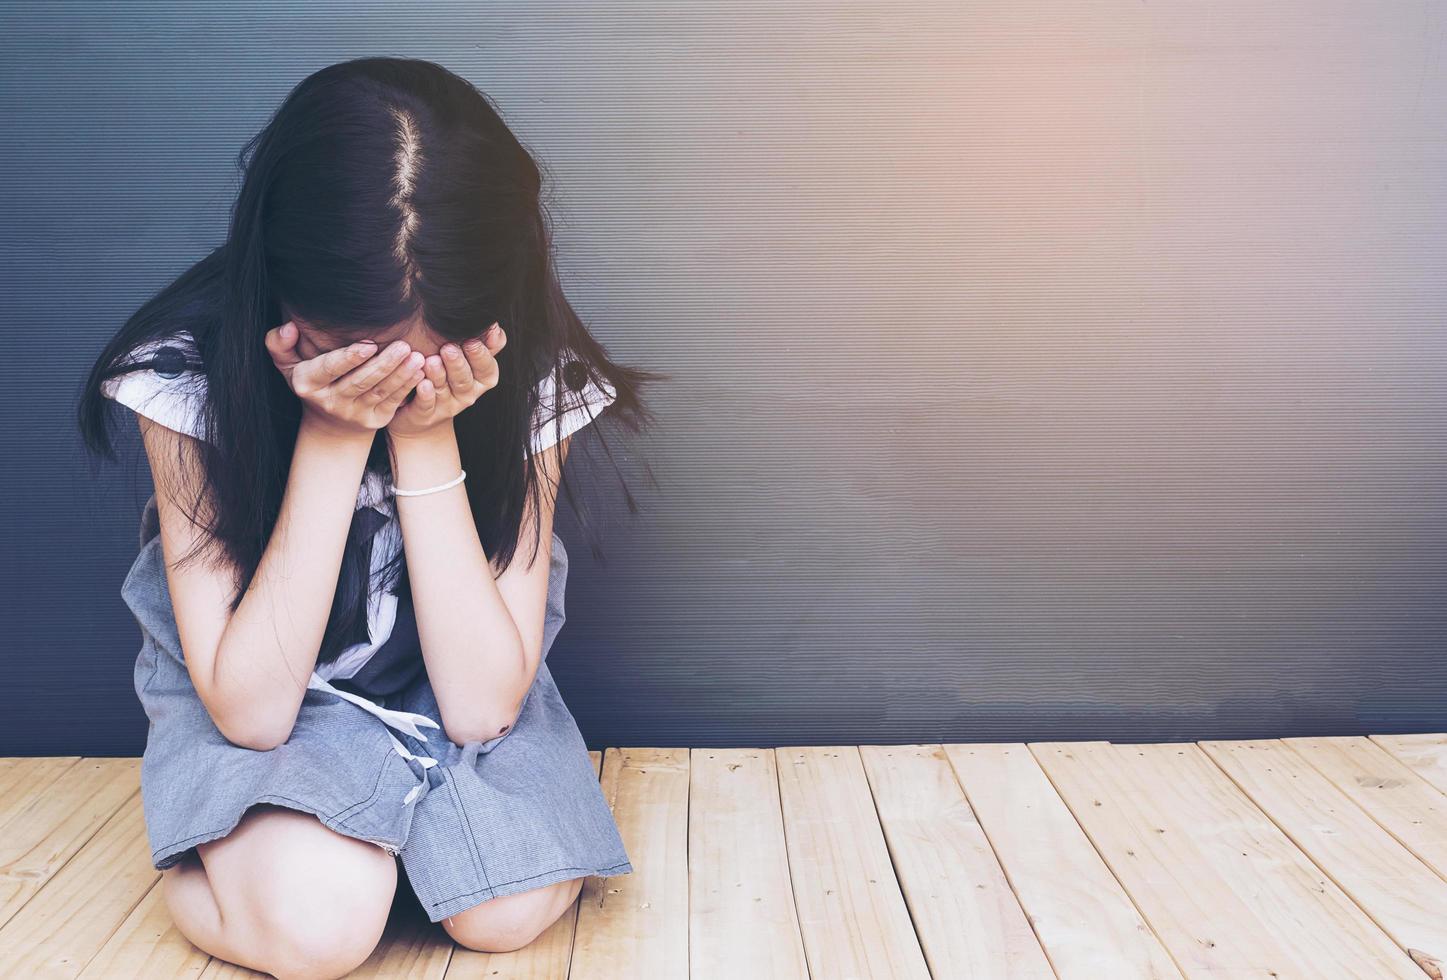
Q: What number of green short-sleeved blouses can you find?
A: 0